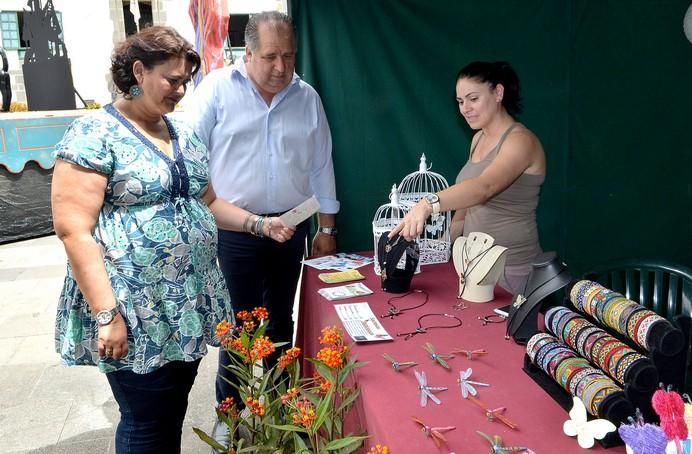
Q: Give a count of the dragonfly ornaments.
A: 8